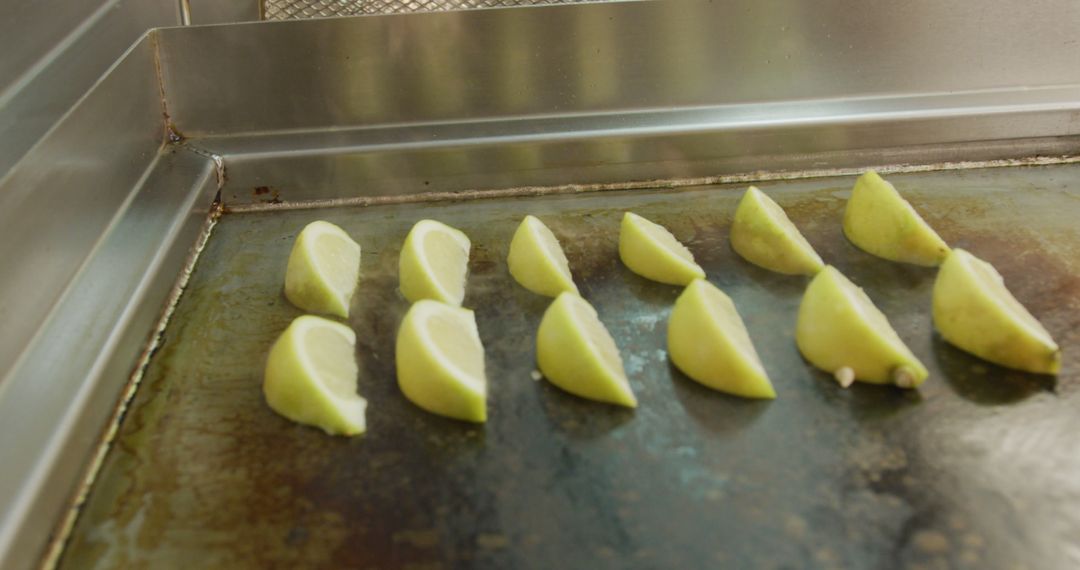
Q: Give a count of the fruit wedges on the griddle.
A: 12